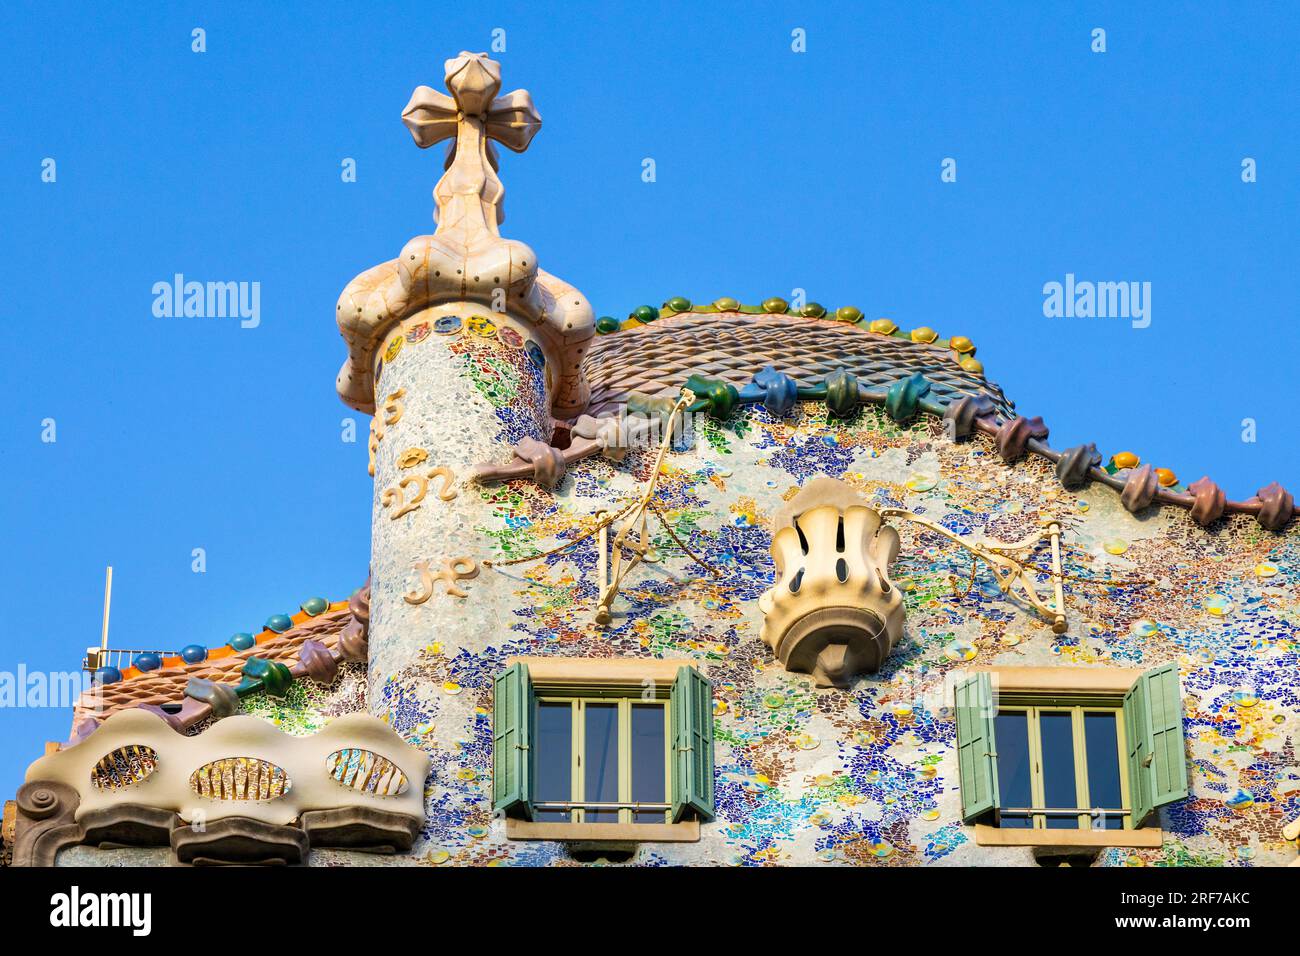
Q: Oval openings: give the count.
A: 3